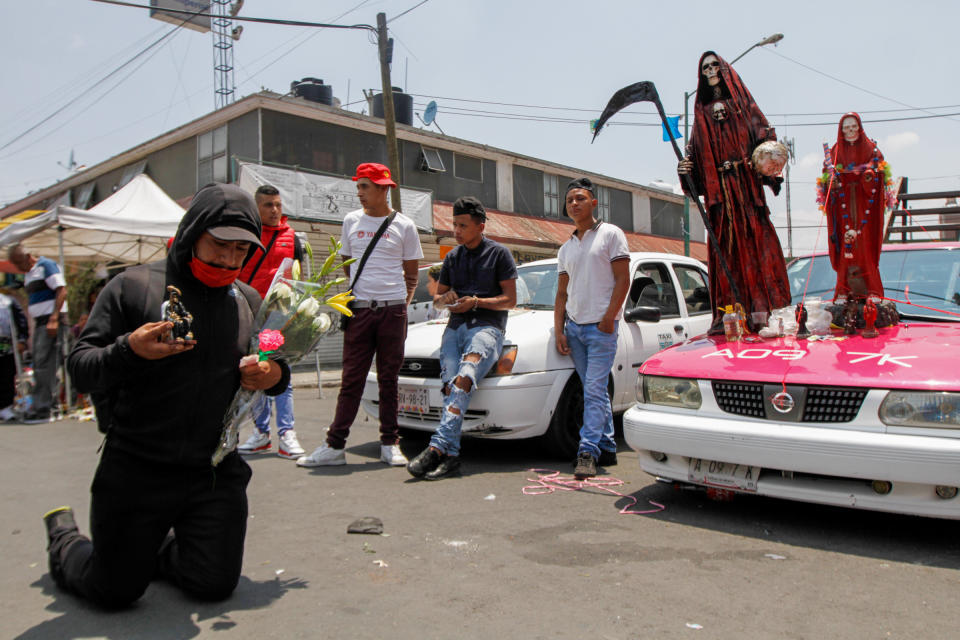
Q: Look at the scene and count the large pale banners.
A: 1